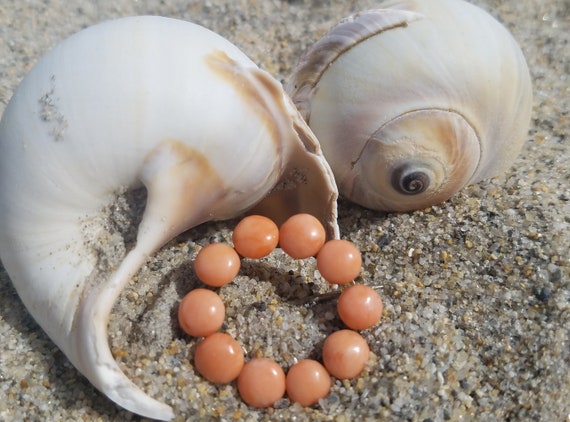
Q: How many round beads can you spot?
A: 10